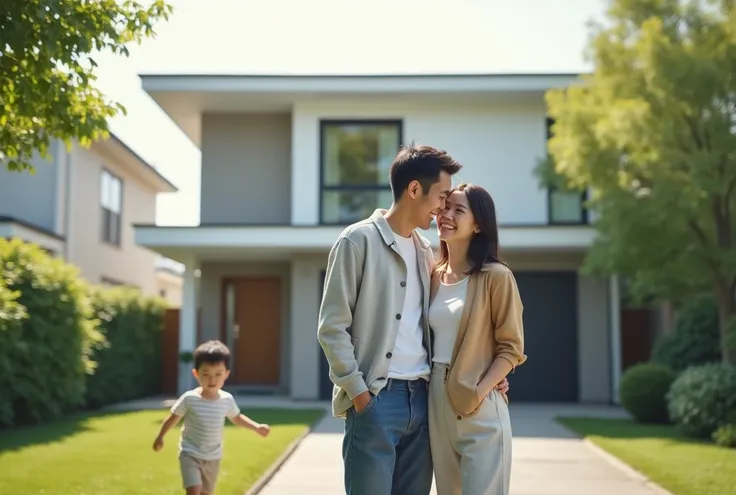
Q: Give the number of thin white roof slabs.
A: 2